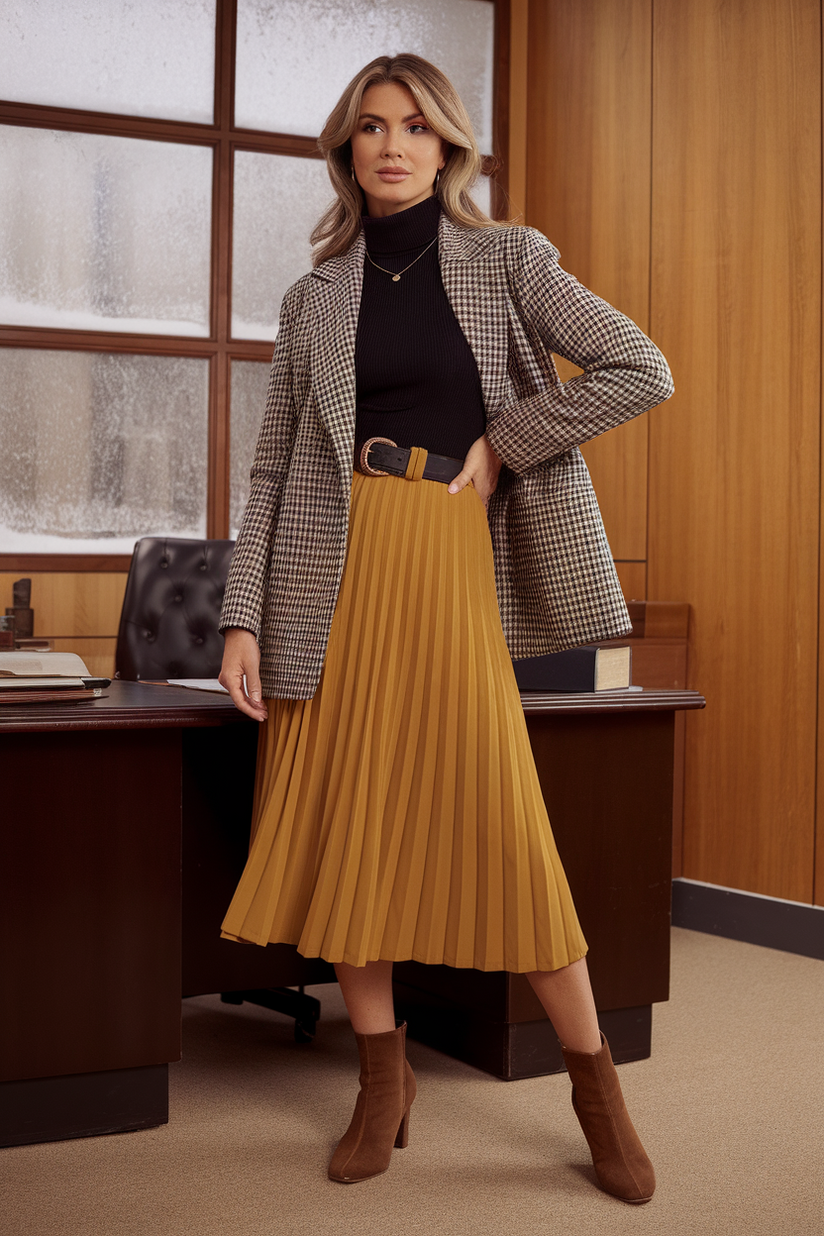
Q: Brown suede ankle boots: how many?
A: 2